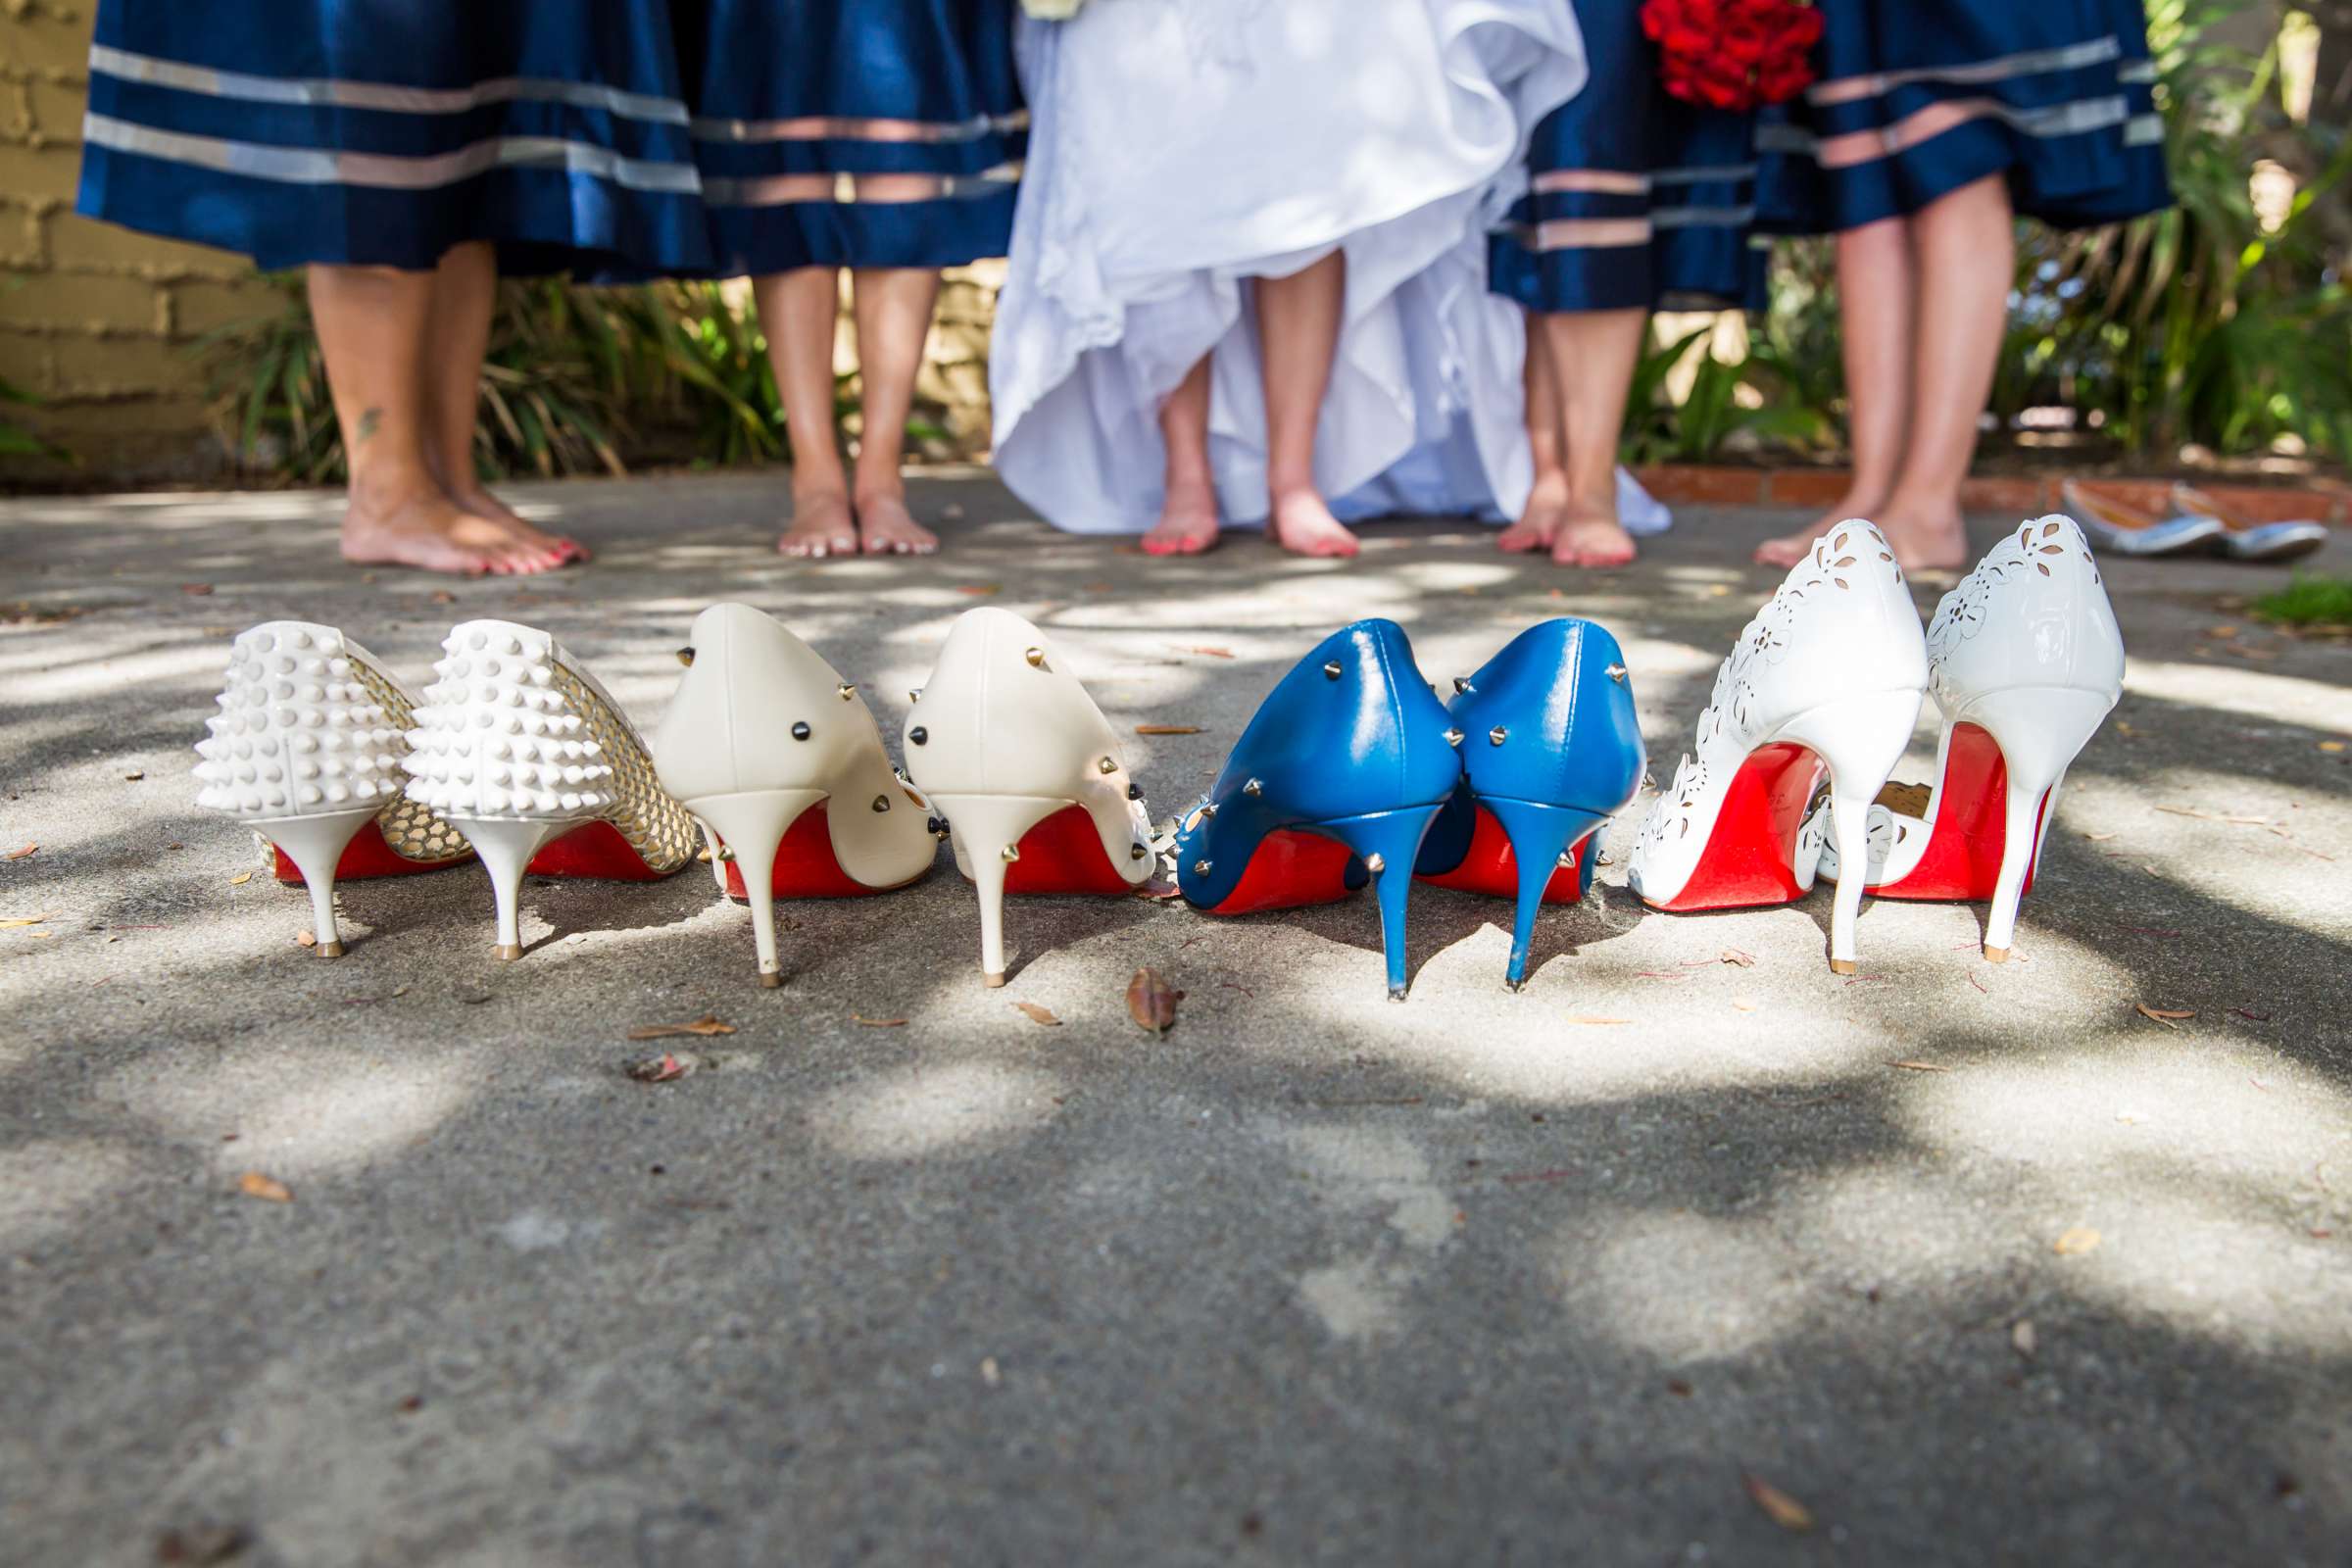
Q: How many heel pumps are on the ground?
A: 8